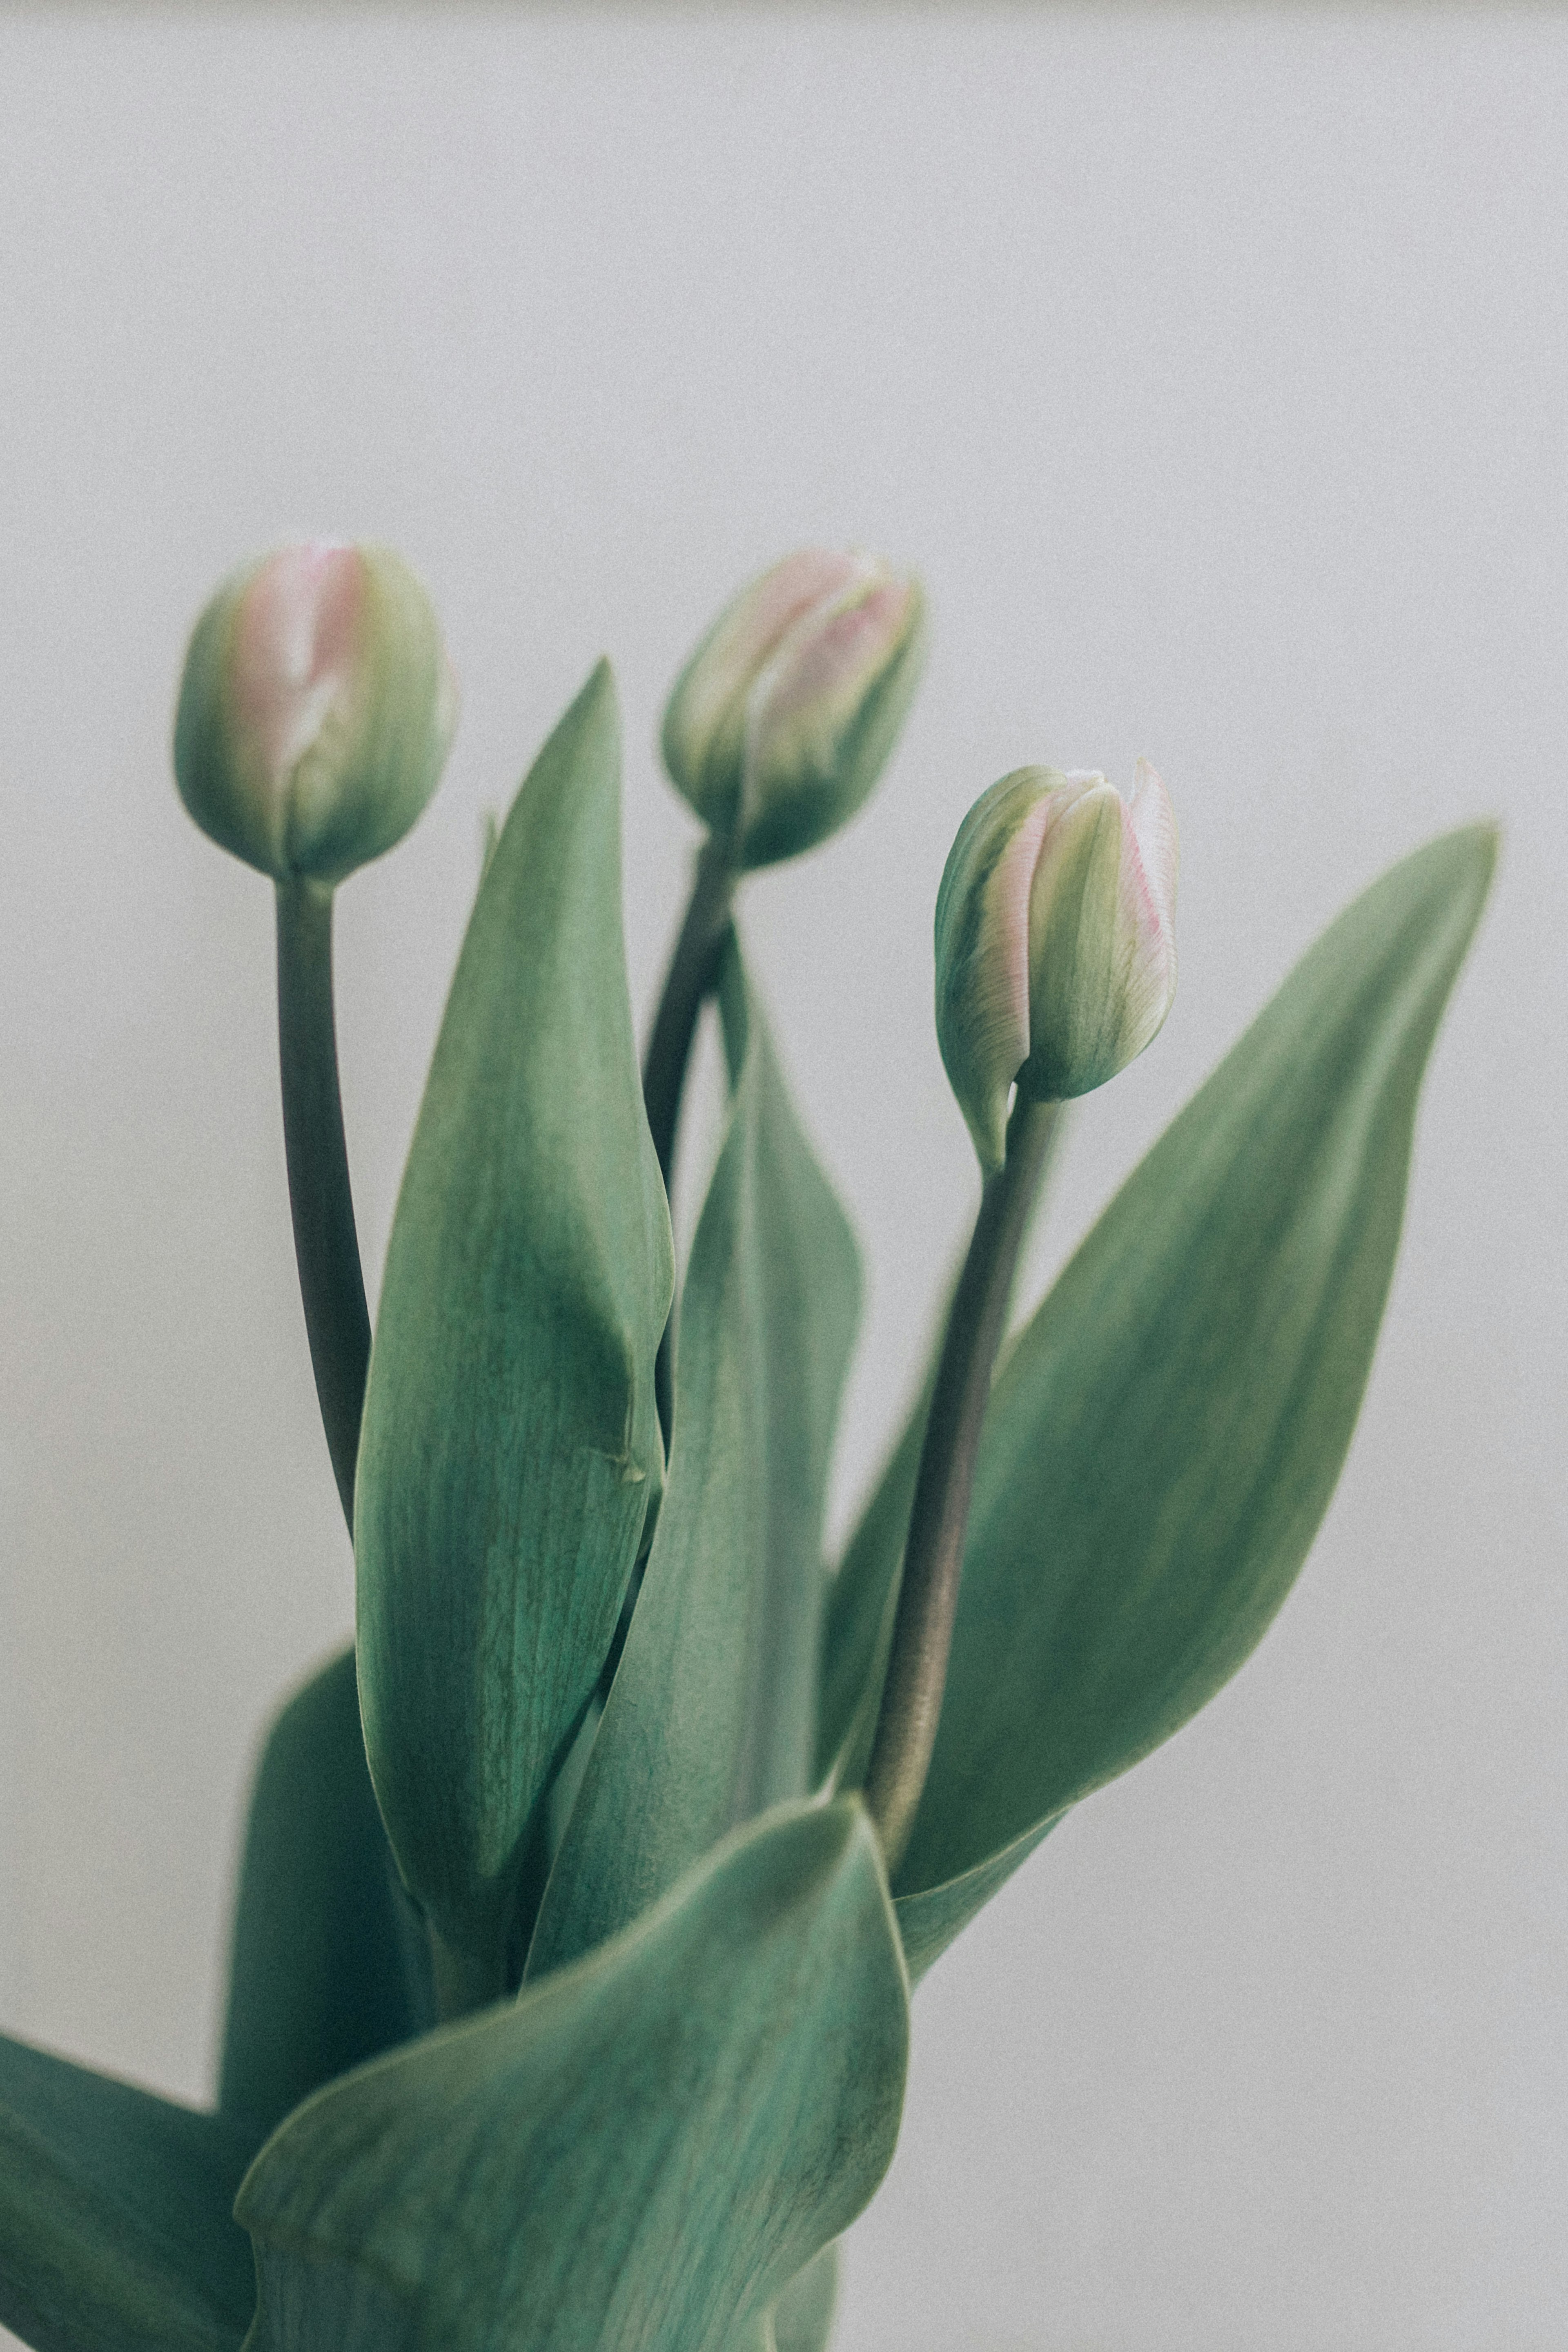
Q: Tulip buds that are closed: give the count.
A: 3